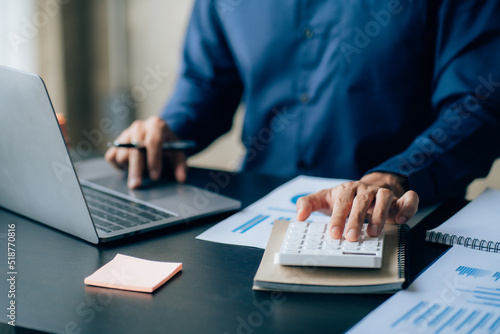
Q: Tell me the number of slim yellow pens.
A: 0